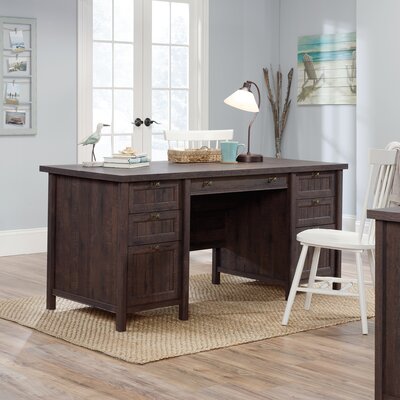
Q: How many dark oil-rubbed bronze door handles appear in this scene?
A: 2